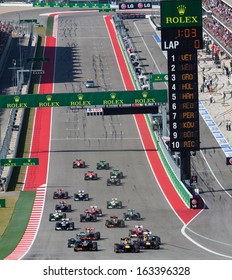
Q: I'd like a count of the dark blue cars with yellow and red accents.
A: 2